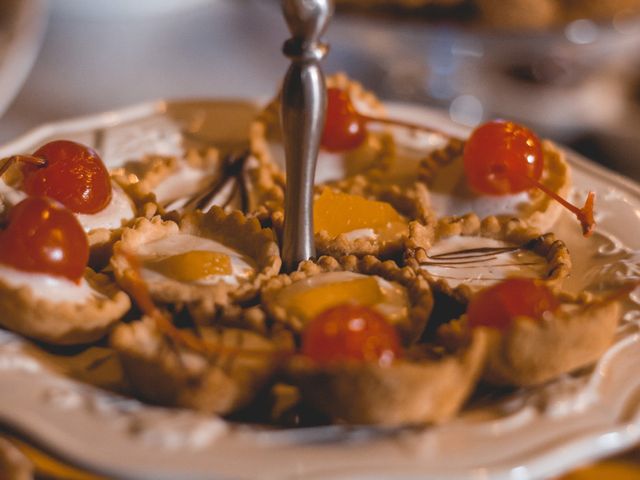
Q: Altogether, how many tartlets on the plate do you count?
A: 12